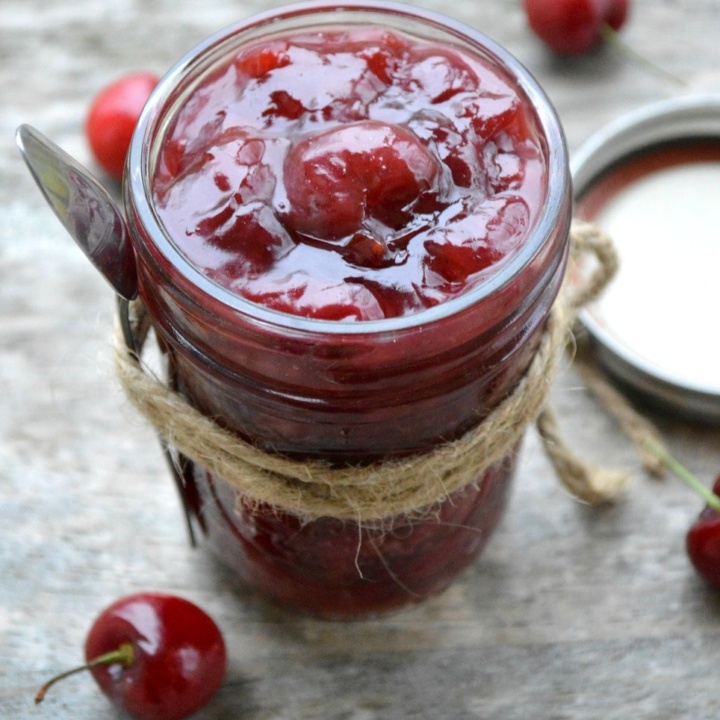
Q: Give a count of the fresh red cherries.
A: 4